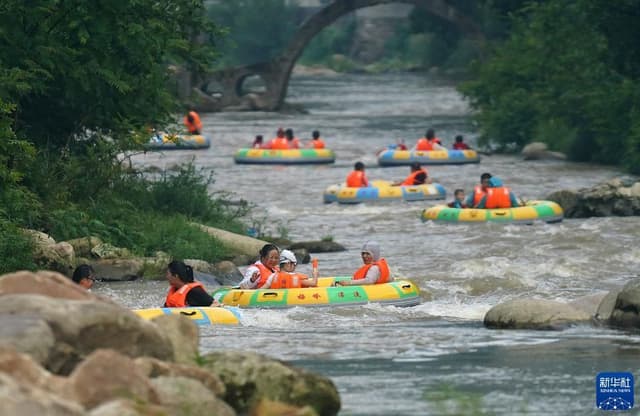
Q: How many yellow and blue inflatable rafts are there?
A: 4